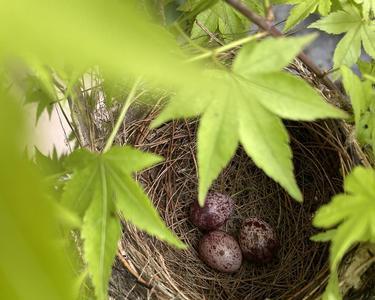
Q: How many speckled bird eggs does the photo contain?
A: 3